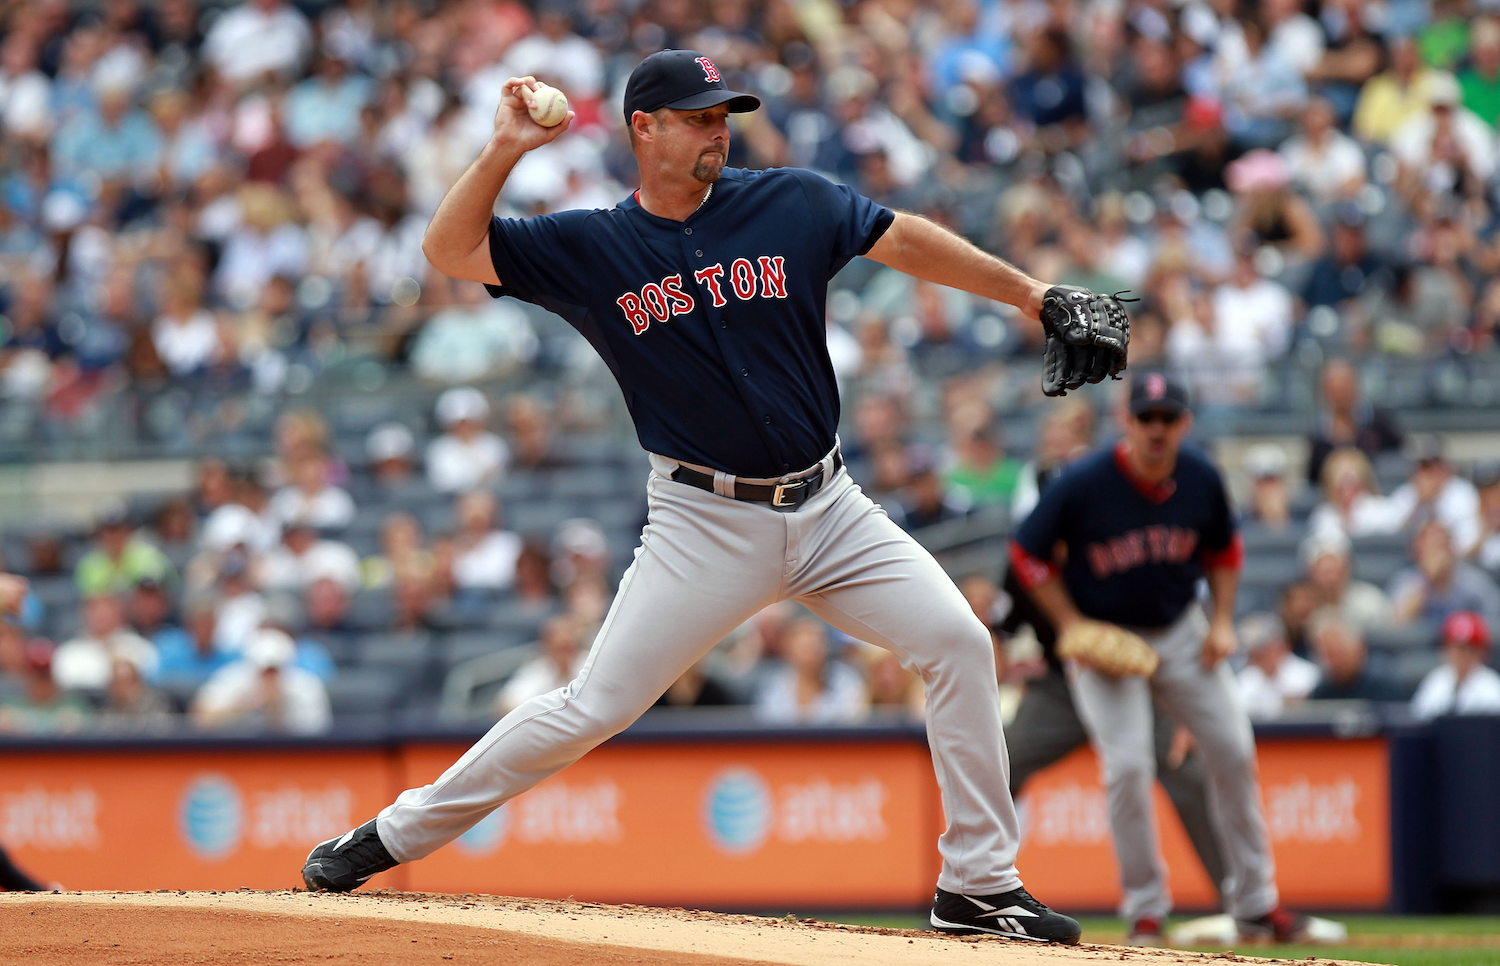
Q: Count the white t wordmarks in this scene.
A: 6